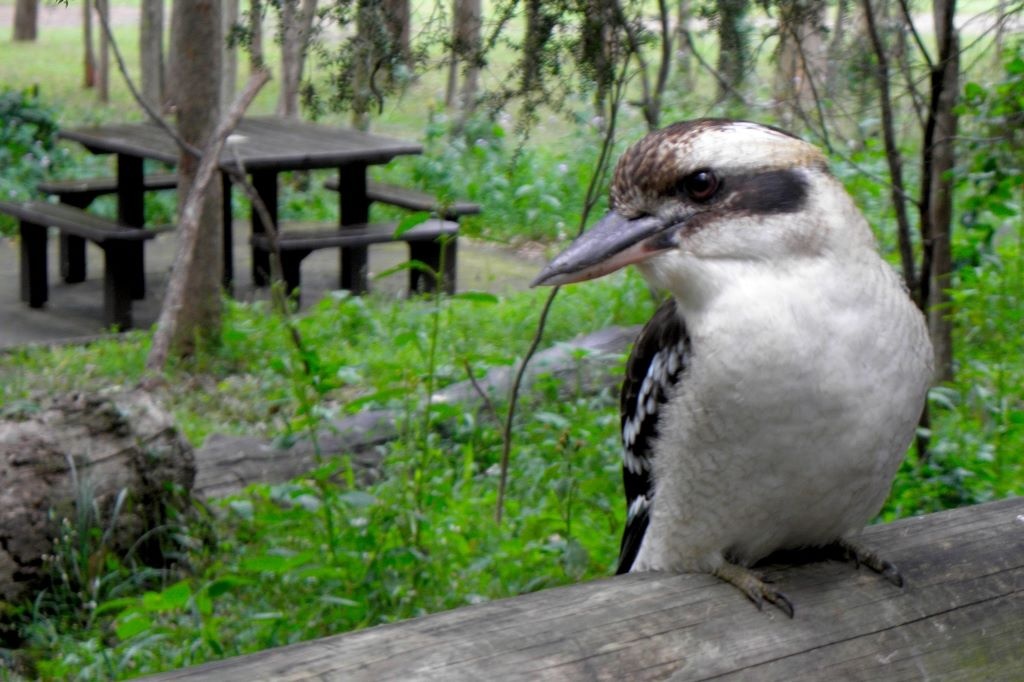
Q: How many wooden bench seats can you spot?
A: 4